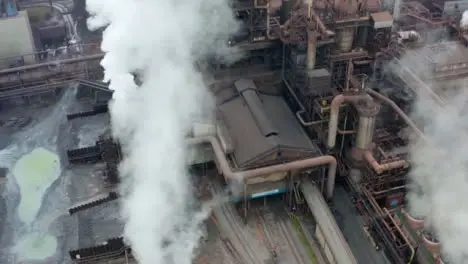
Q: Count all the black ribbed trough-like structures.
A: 4